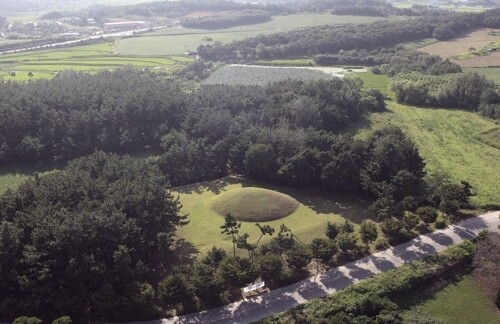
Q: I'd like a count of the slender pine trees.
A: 3